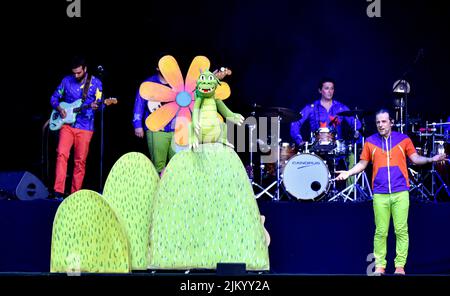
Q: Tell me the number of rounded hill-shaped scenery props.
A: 3